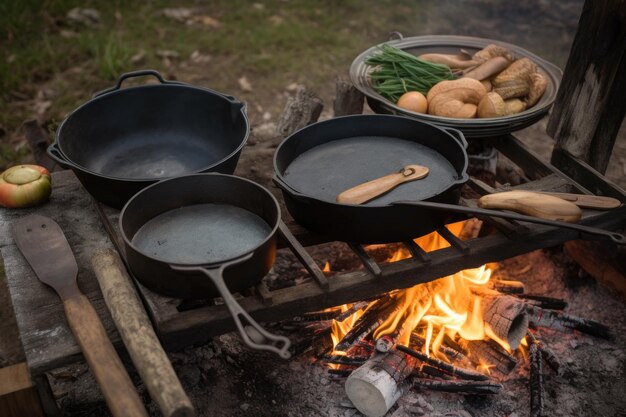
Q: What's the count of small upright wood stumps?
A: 2